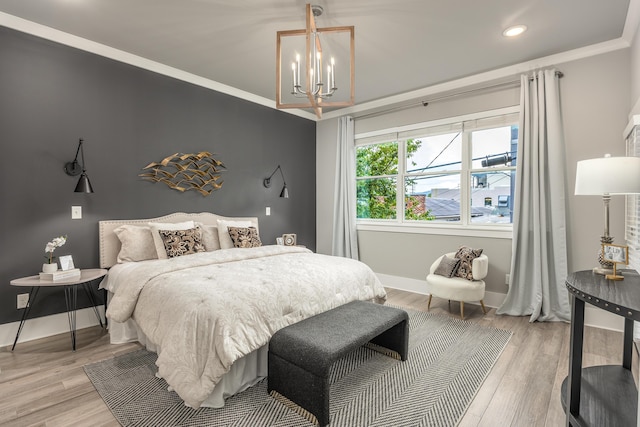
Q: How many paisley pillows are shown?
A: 3